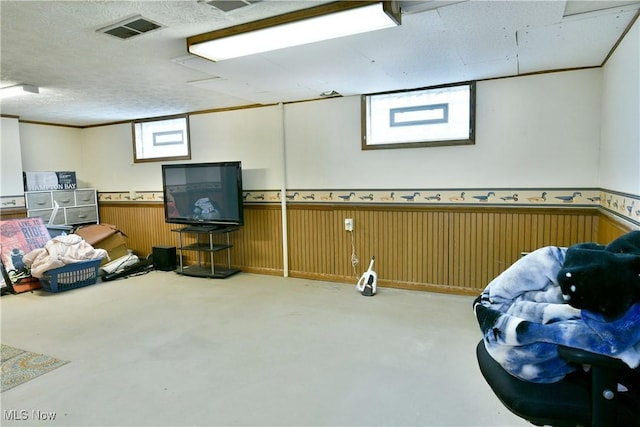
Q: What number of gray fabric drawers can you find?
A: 5